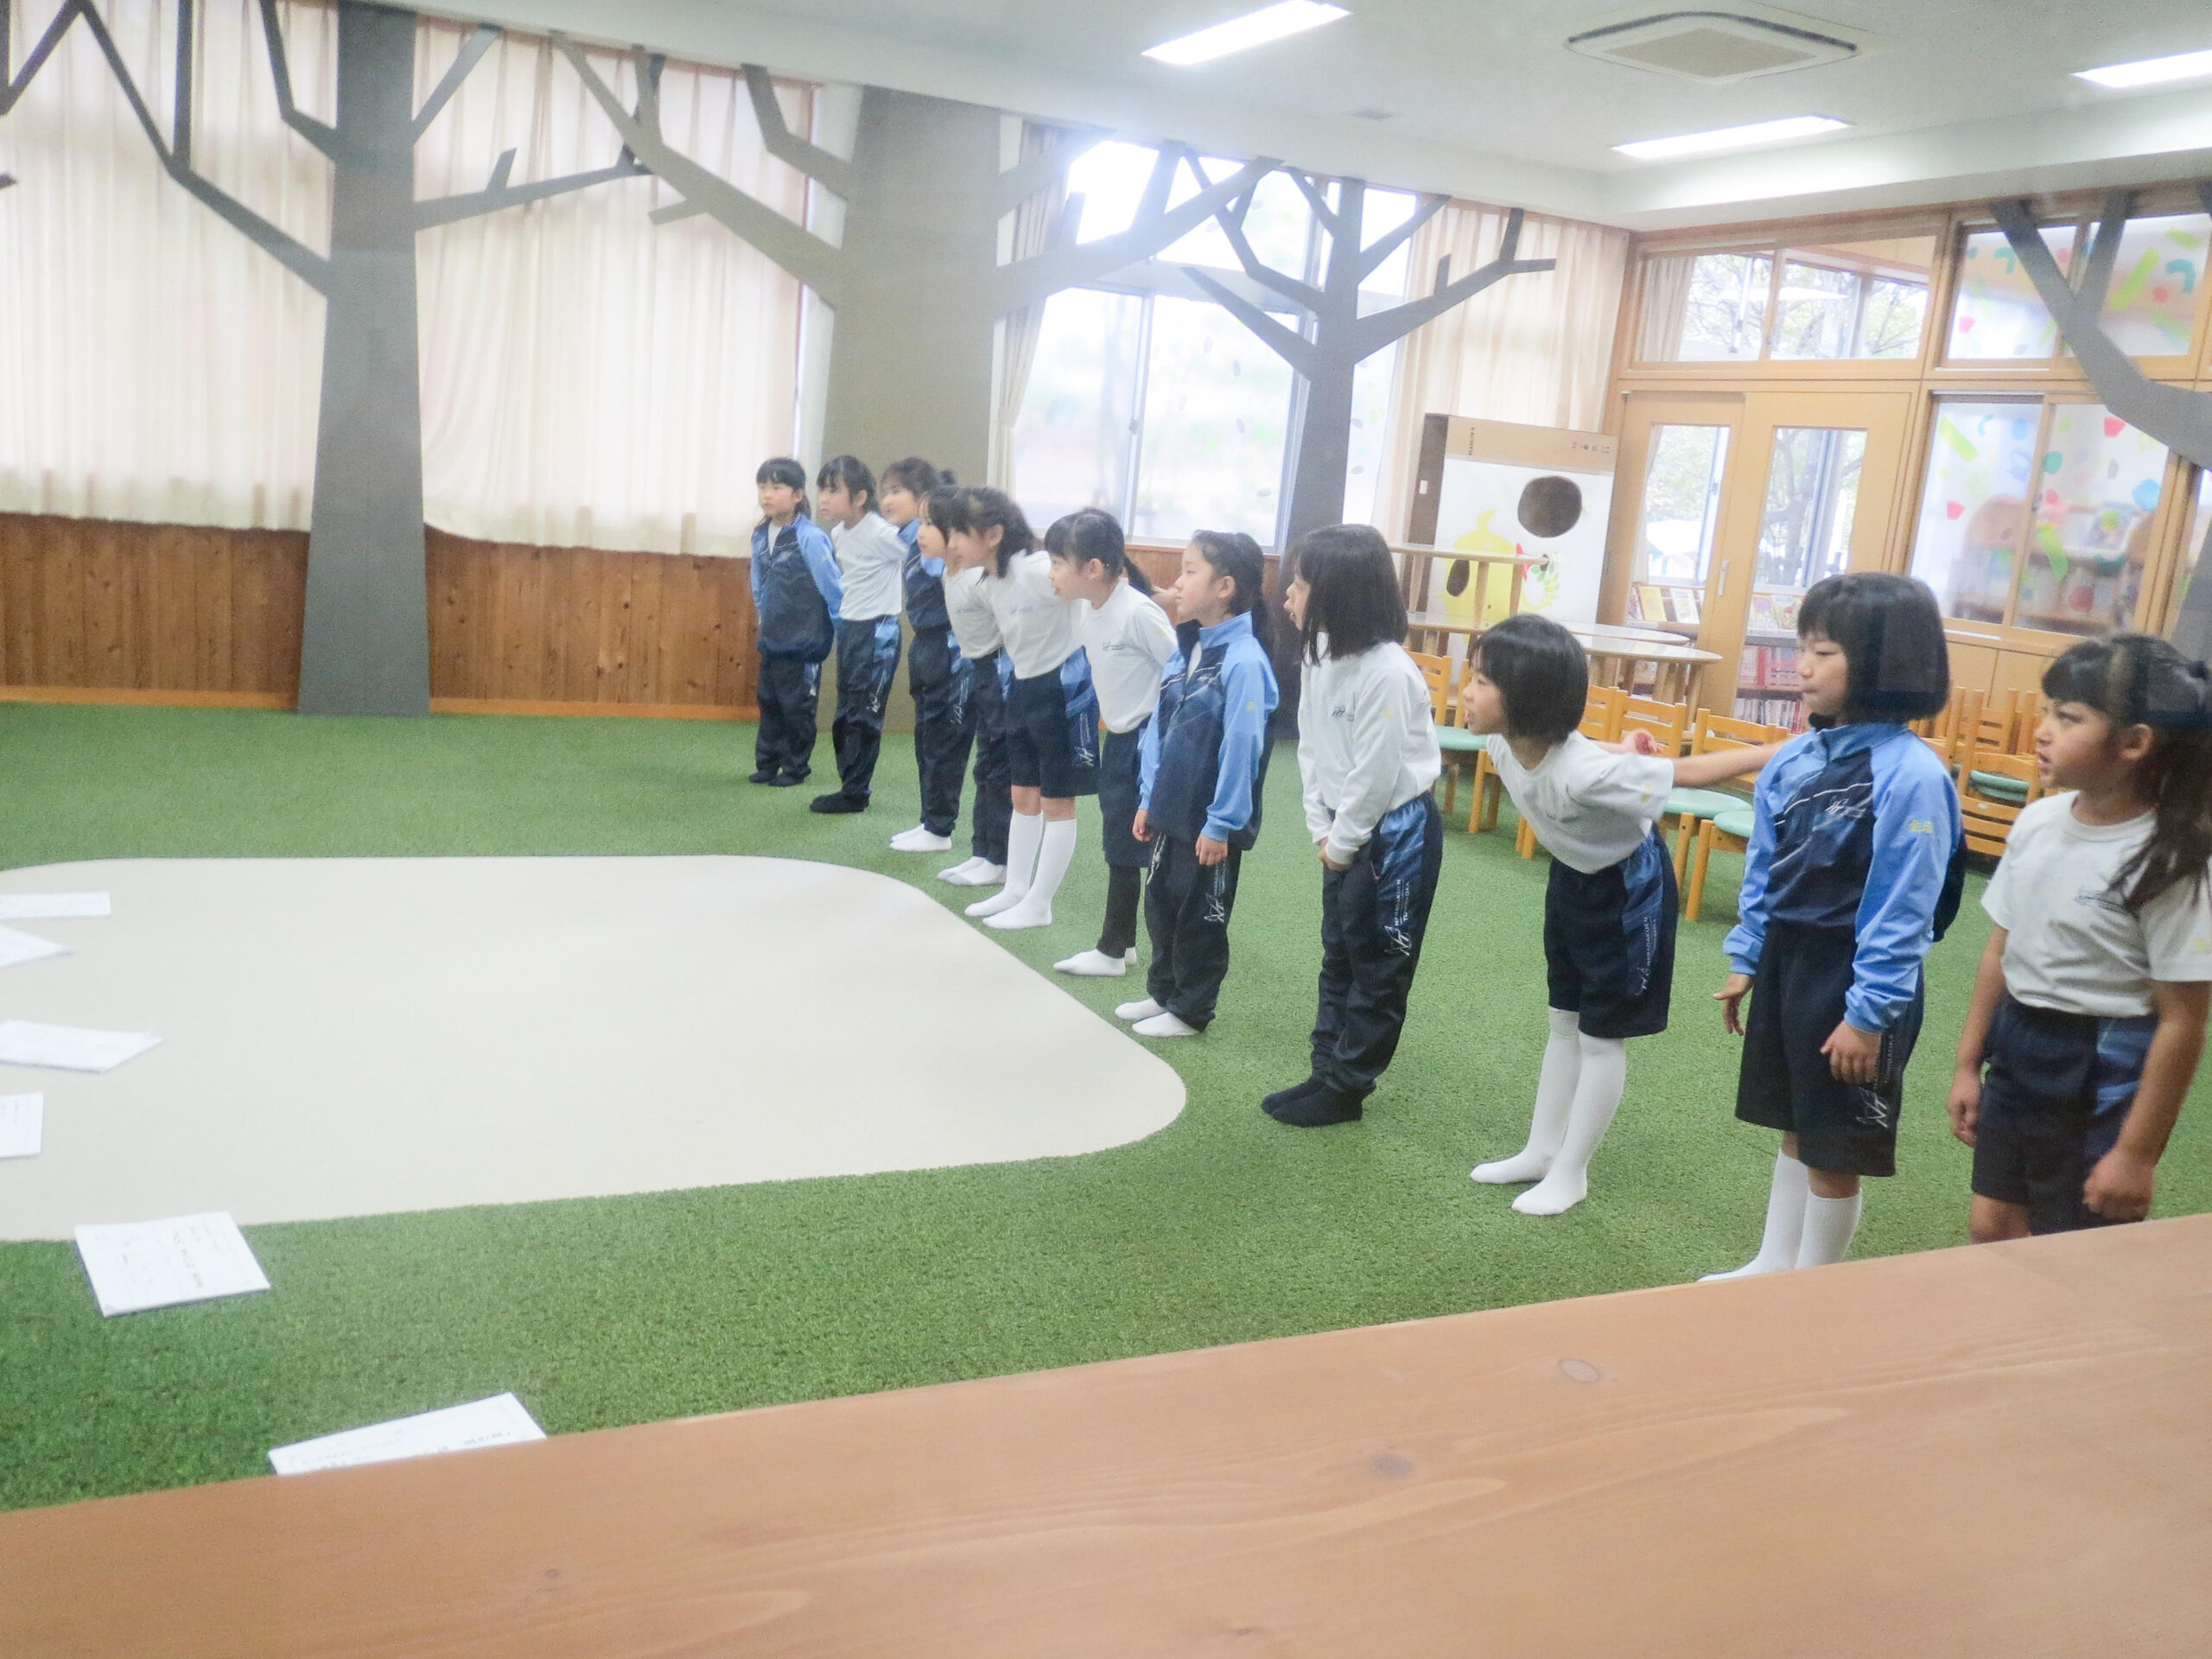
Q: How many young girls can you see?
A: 11